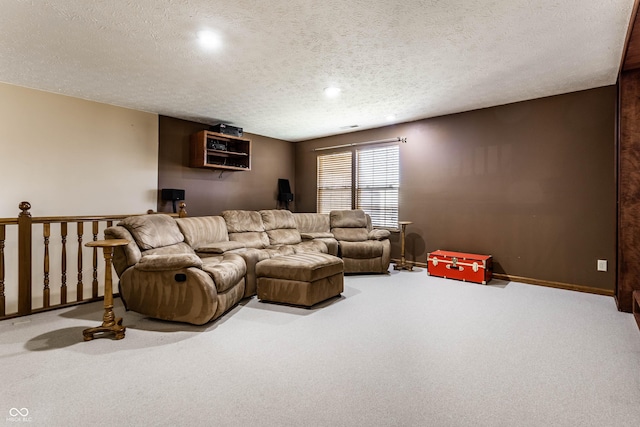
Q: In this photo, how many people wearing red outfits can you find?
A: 0